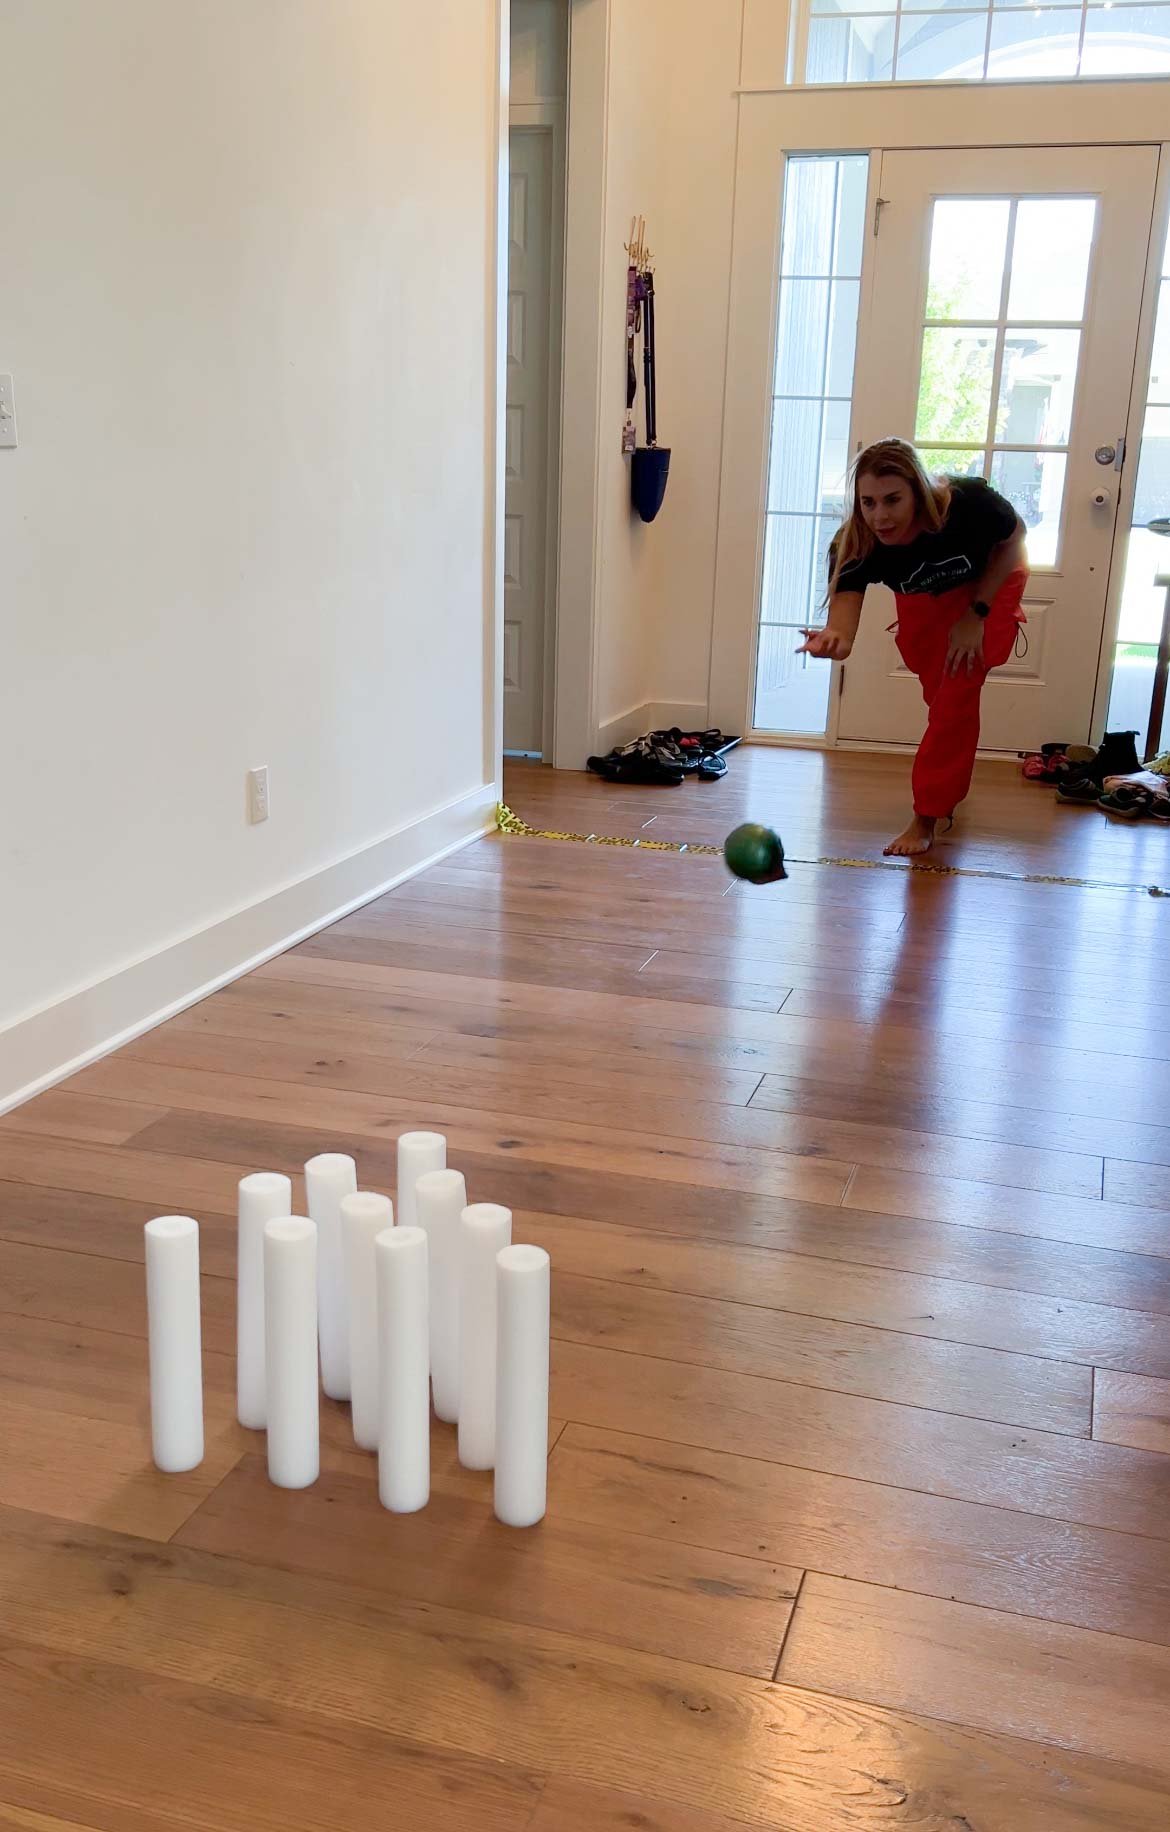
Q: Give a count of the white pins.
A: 10